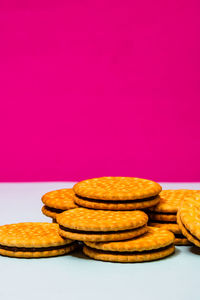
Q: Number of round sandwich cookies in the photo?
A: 8